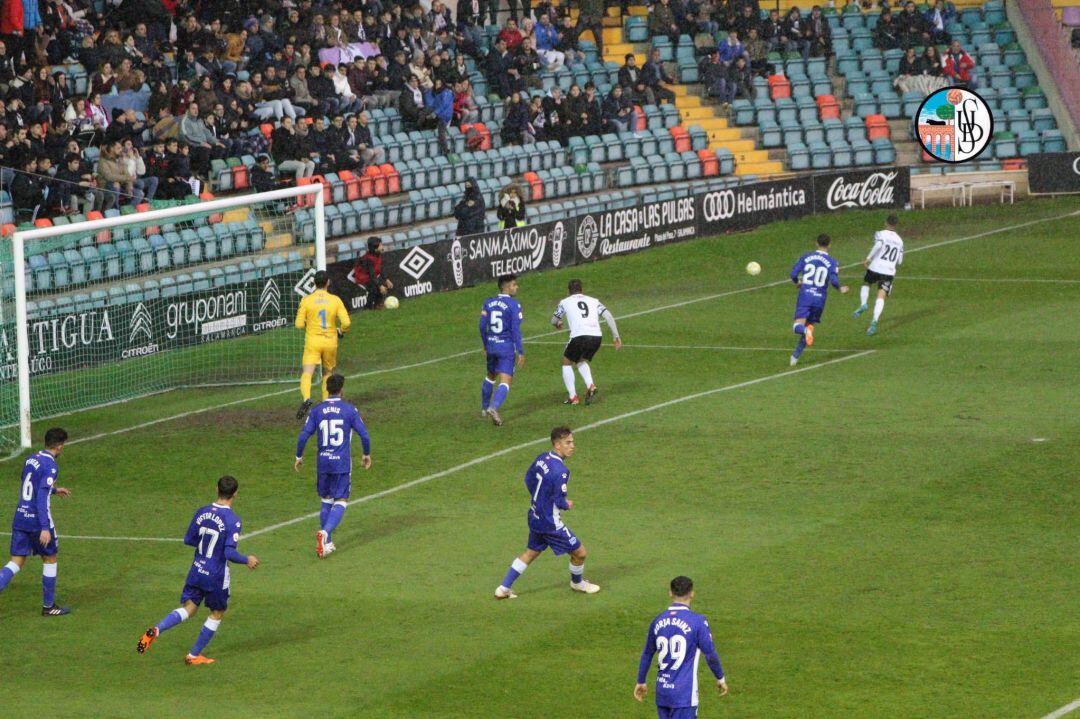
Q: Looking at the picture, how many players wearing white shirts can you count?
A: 2